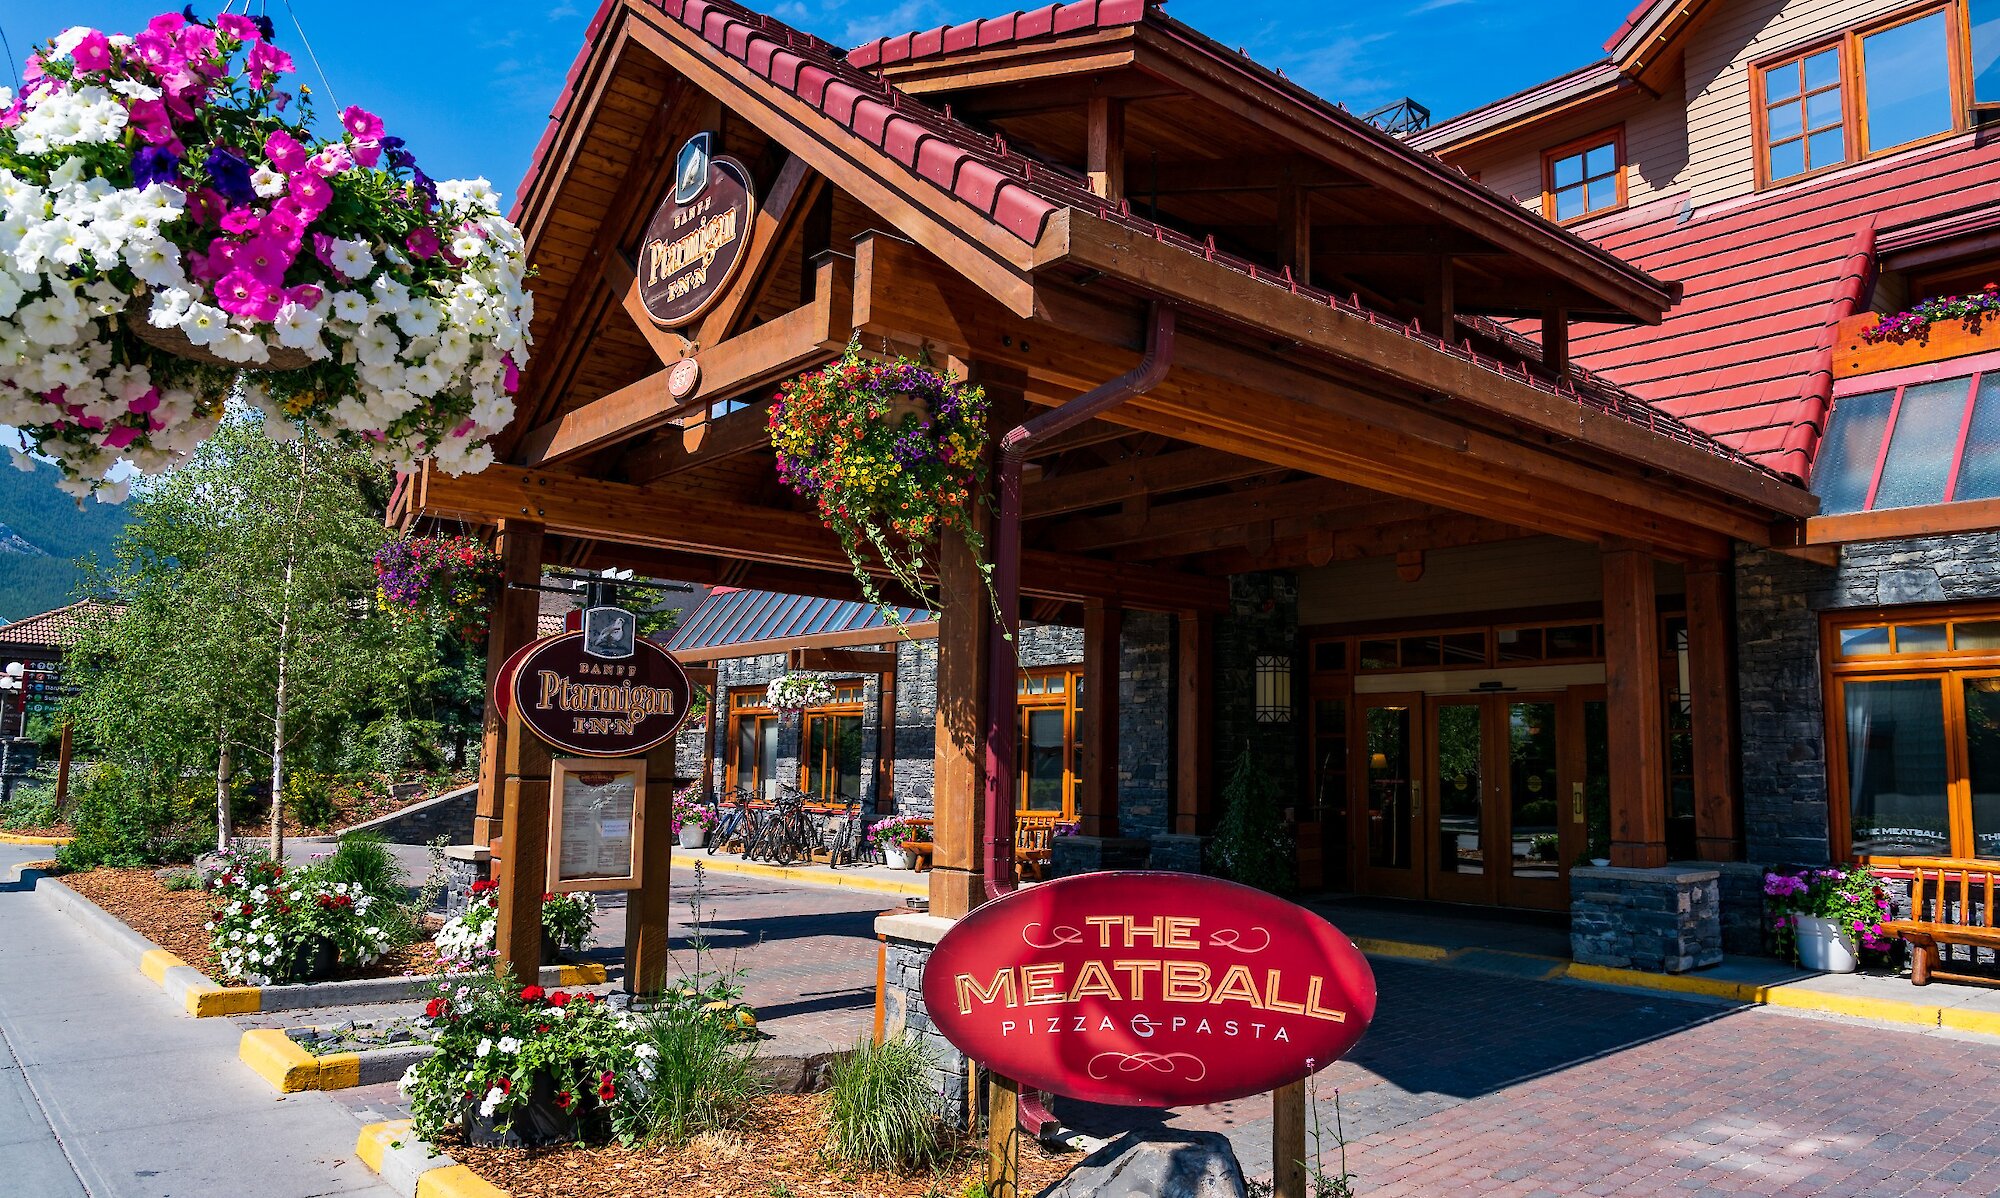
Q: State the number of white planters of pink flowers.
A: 3